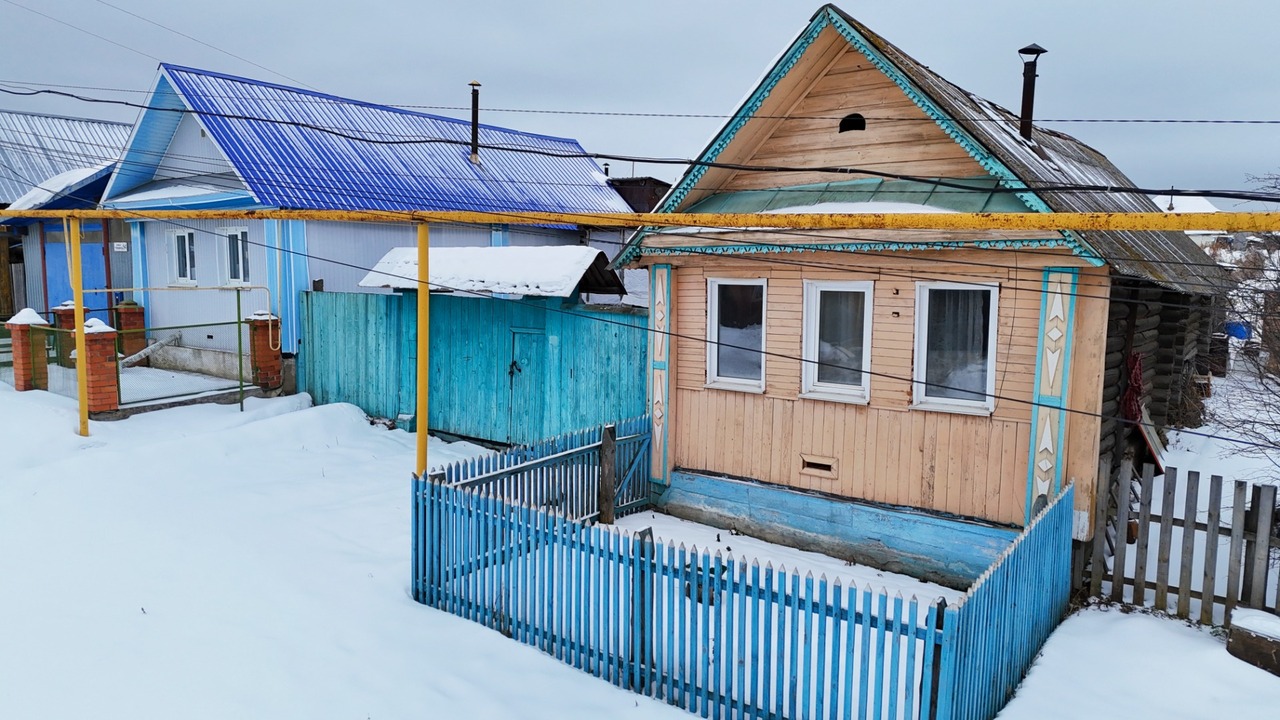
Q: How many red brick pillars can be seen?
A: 5